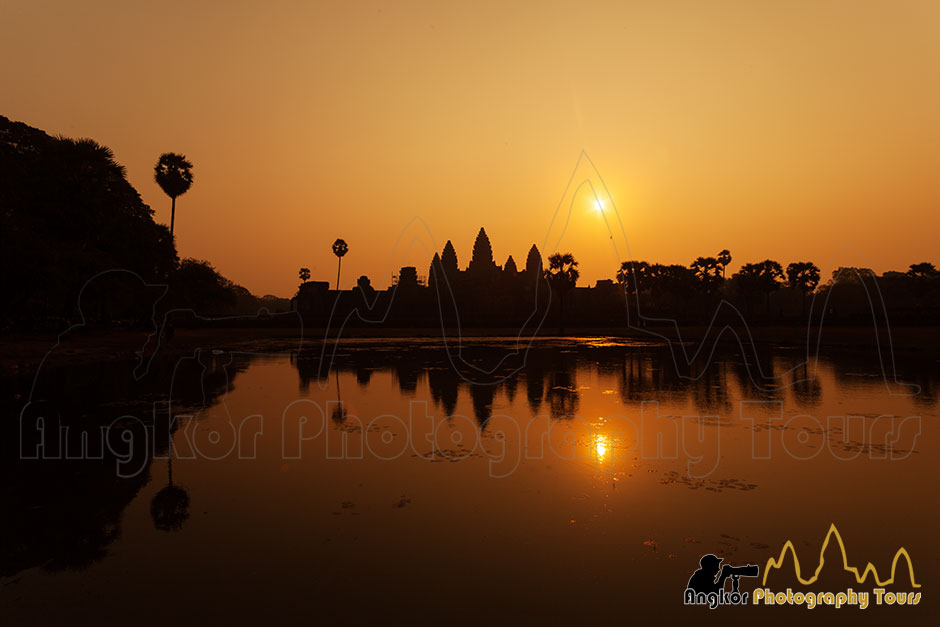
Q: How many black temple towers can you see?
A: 5